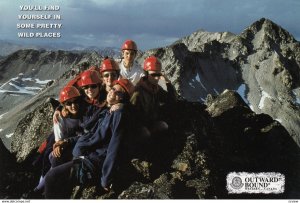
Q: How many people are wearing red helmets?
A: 6